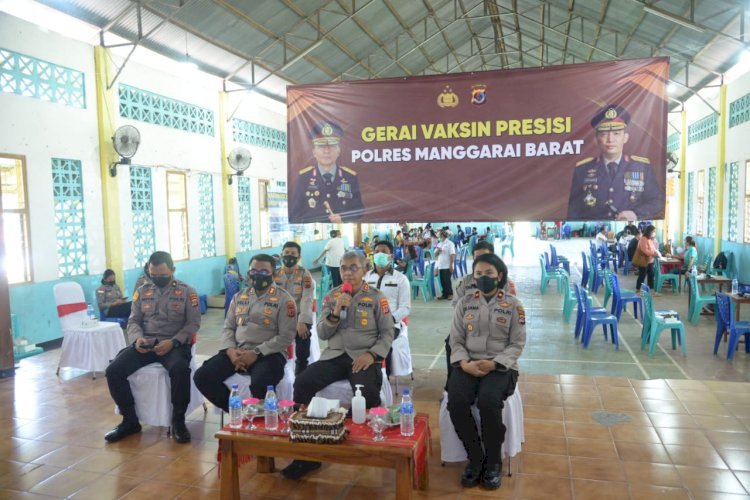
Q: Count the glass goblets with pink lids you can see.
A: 3